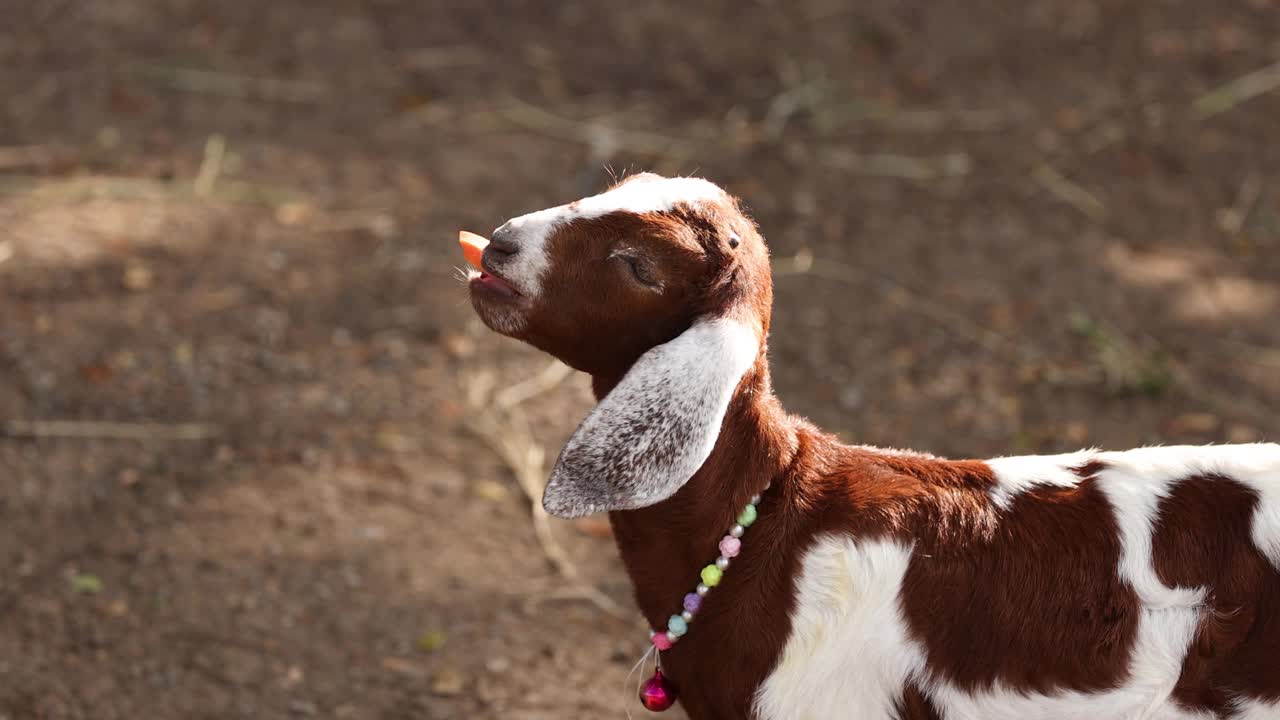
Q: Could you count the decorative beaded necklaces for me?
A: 1